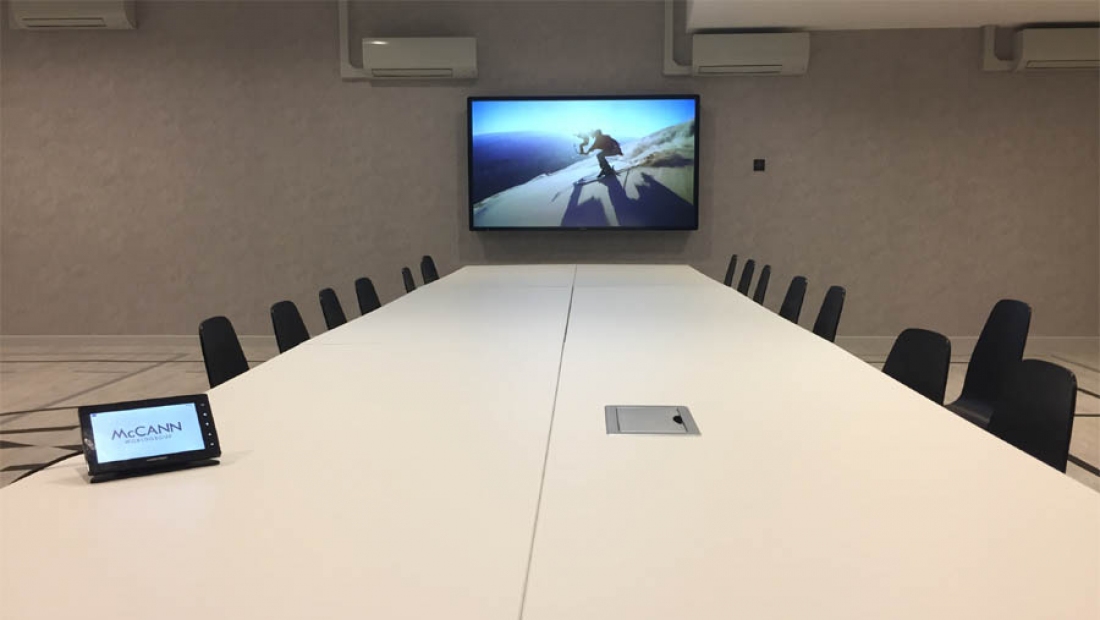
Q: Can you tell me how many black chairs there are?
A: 14